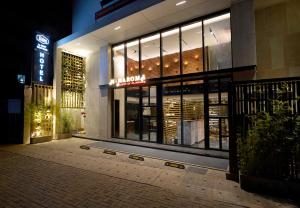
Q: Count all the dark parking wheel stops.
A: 4